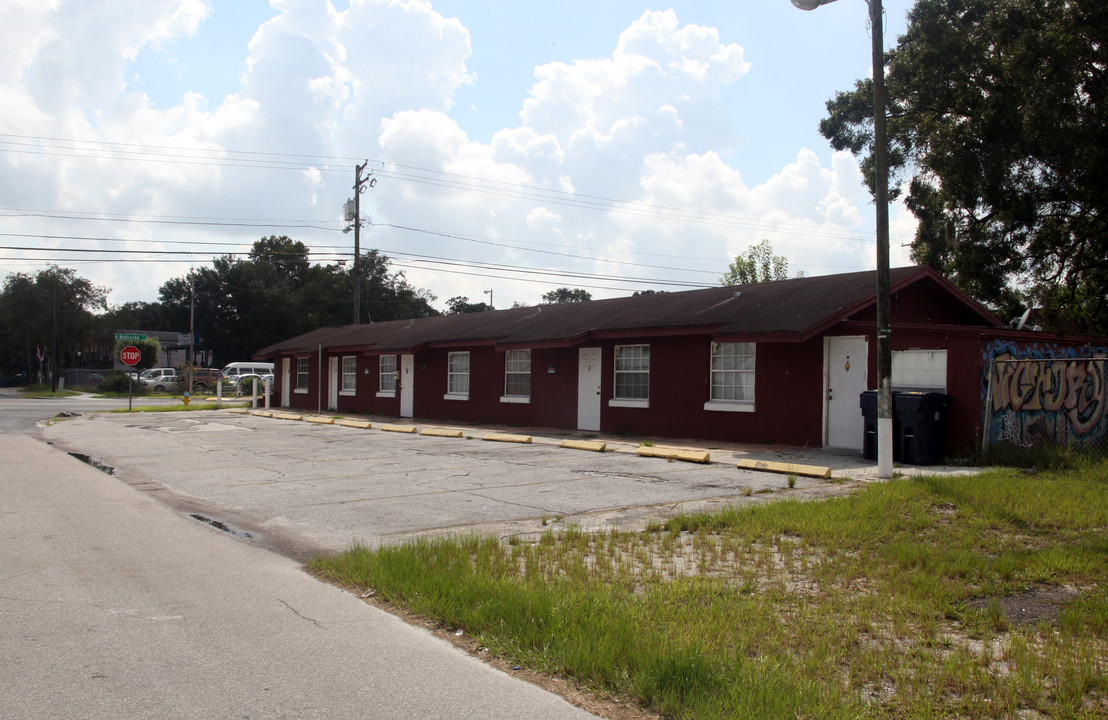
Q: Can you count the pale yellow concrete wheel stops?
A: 11